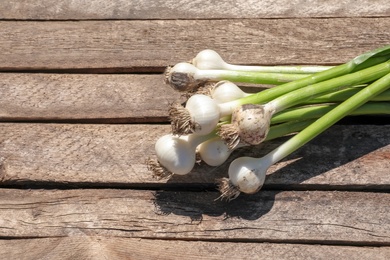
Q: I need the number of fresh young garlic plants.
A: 8